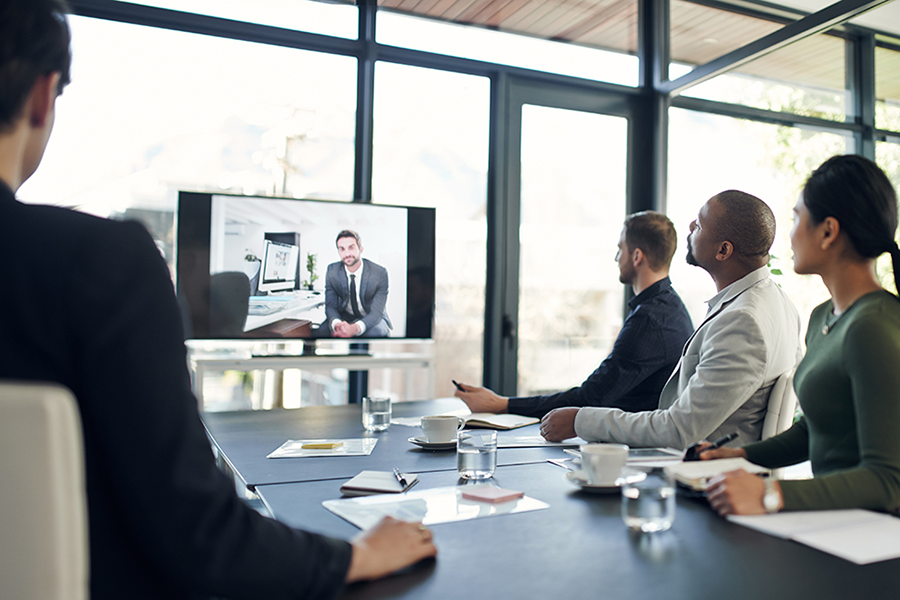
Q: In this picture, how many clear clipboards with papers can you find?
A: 2